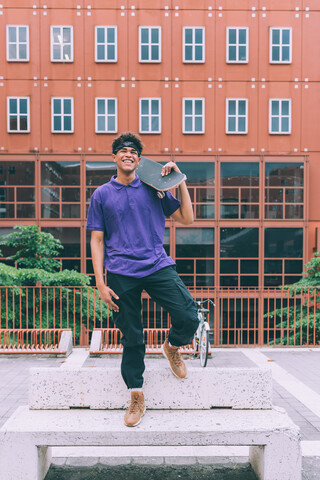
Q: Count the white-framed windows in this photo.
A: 14